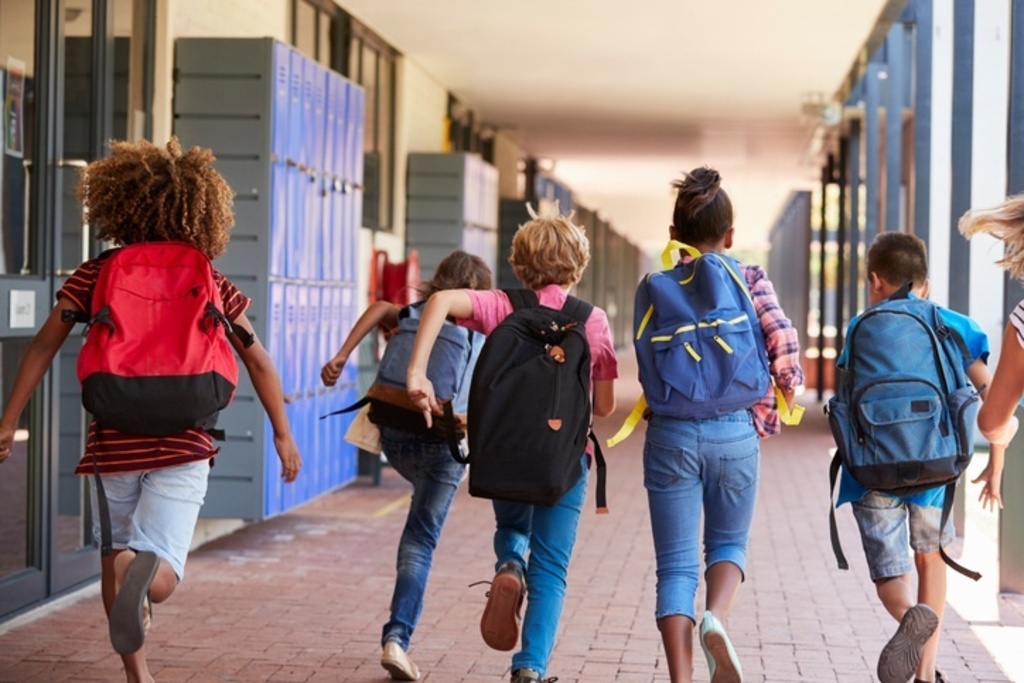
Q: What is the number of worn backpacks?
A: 5